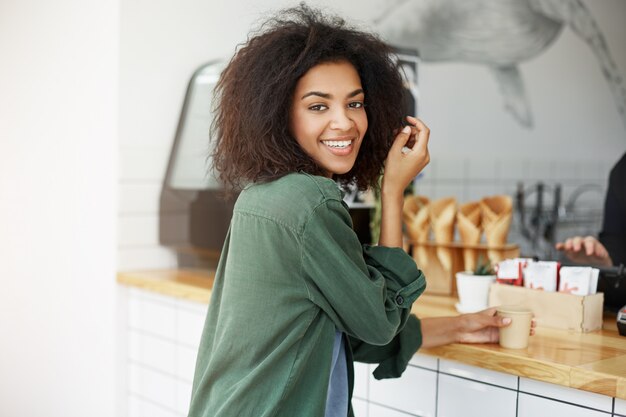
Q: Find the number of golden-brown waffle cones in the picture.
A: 4